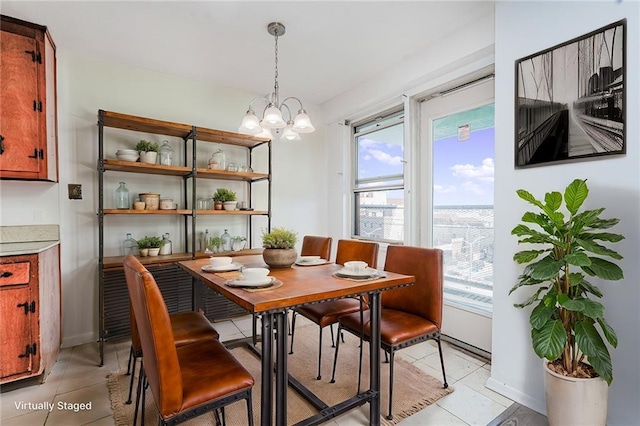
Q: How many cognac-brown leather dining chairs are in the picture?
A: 5